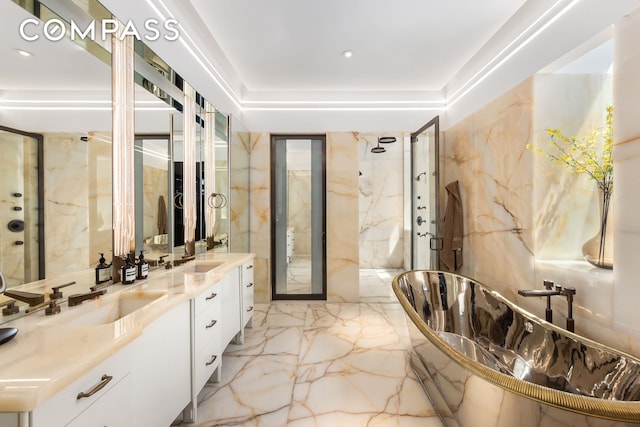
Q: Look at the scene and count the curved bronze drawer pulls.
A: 7